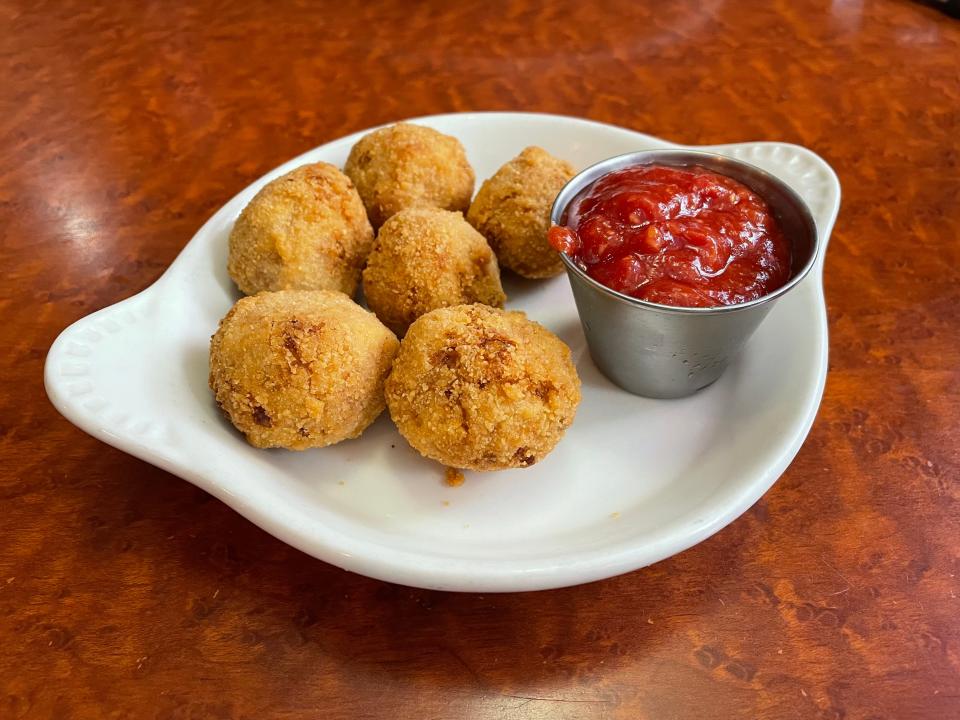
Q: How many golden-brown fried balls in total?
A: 6